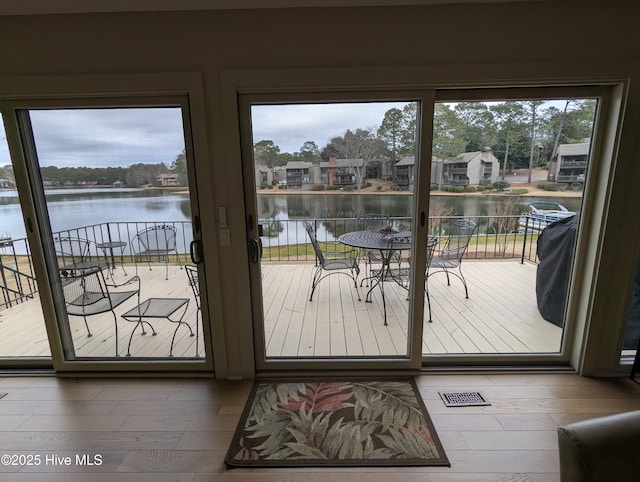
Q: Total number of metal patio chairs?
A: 8